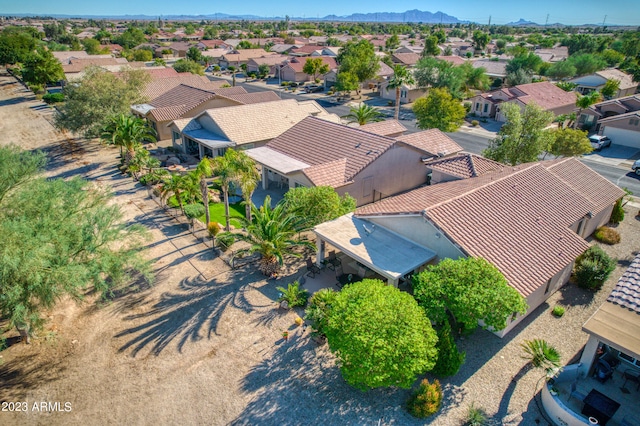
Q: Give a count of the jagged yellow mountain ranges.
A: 0